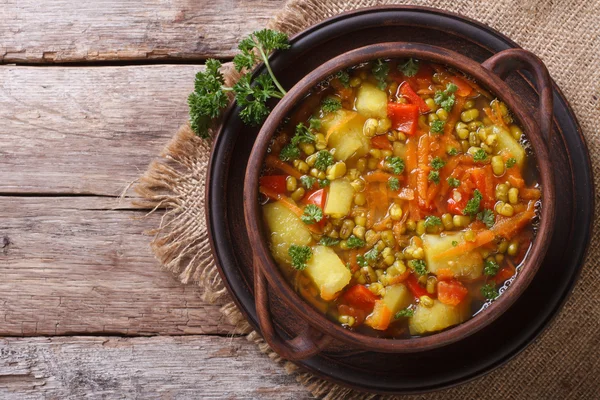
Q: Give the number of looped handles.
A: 2